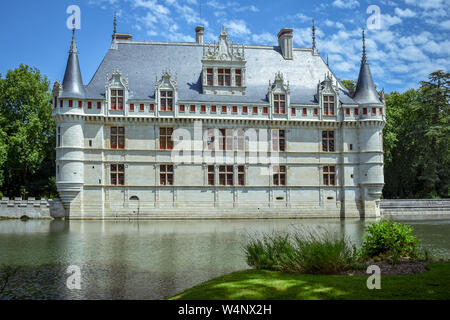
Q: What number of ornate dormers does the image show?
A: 5